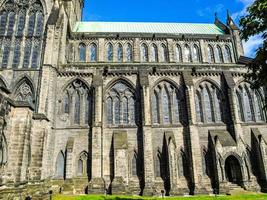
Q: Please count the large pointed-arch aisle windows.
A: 5